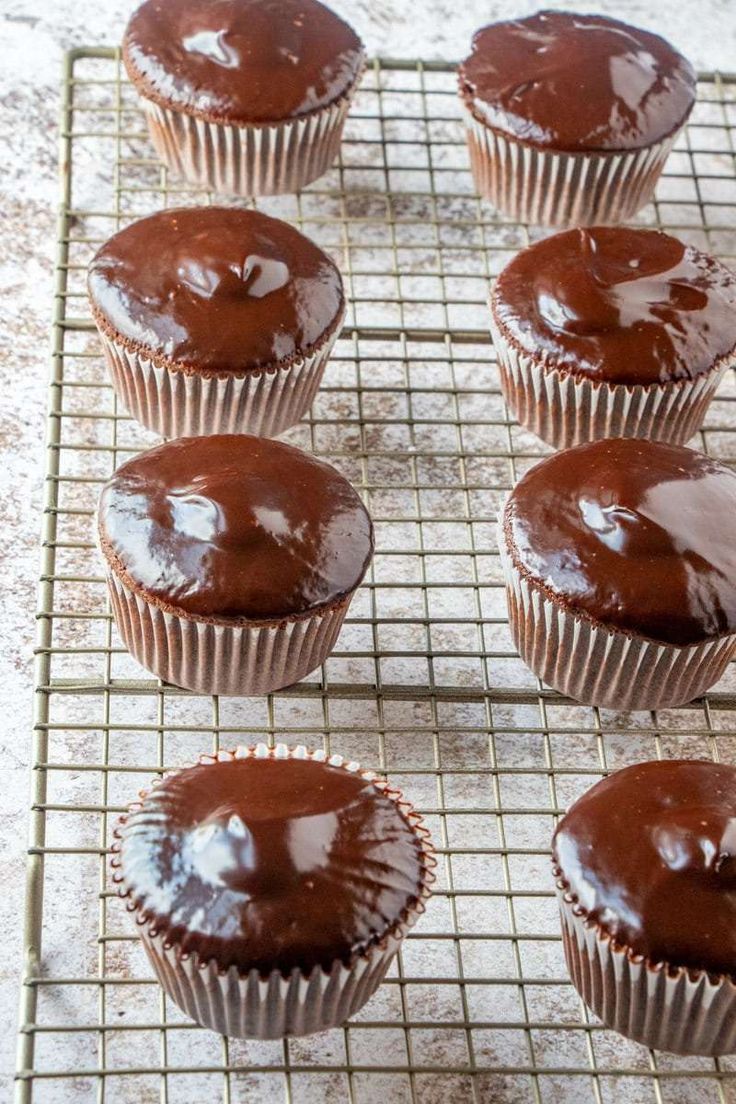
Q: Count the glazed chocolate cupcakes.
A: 8